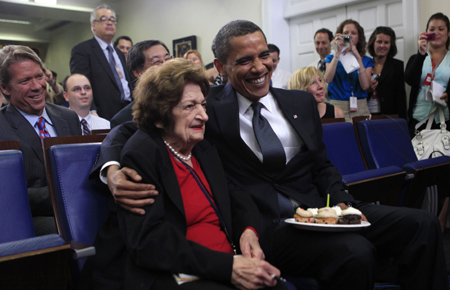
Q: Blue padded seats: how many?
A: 4